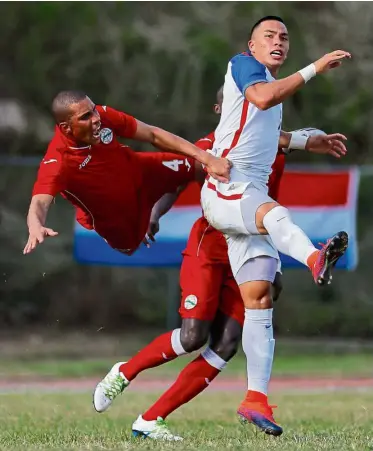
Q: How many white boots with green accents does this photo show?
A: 2